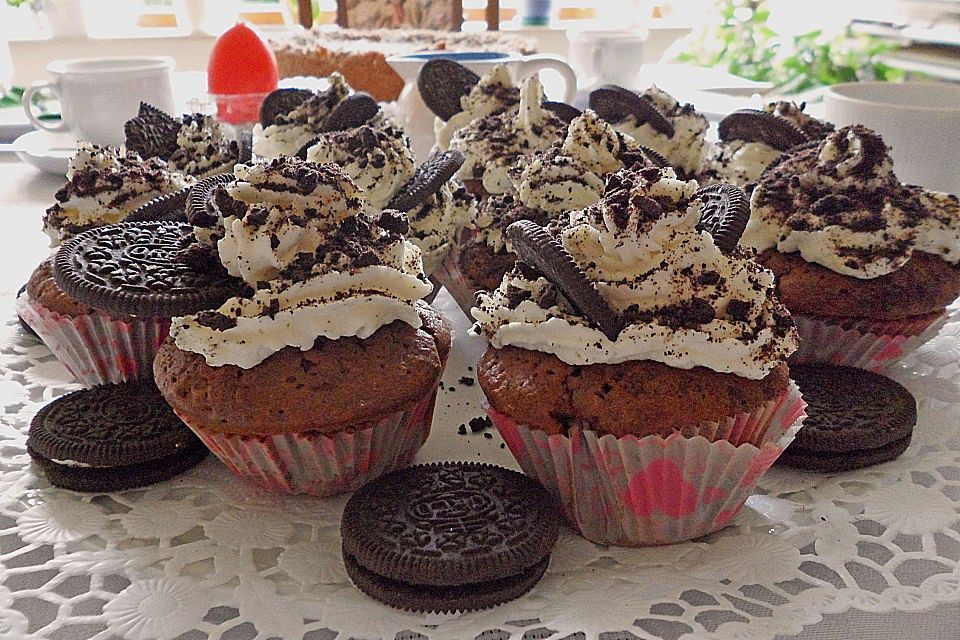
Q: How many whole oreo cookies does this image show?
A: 3